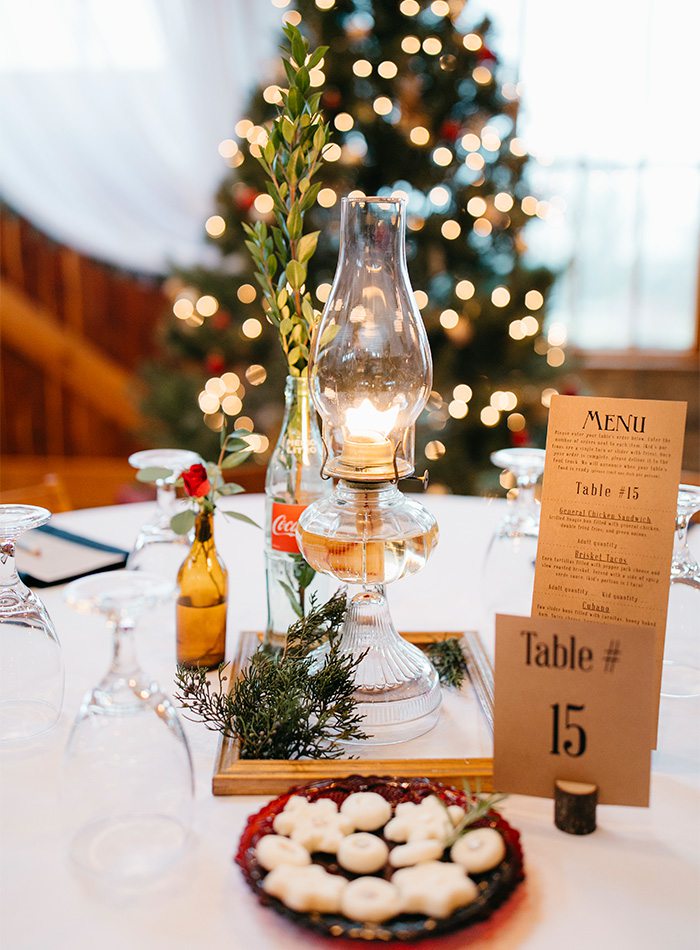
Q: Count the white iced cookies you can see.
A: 10